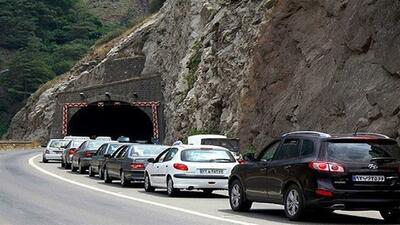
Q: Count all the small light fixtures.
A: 3